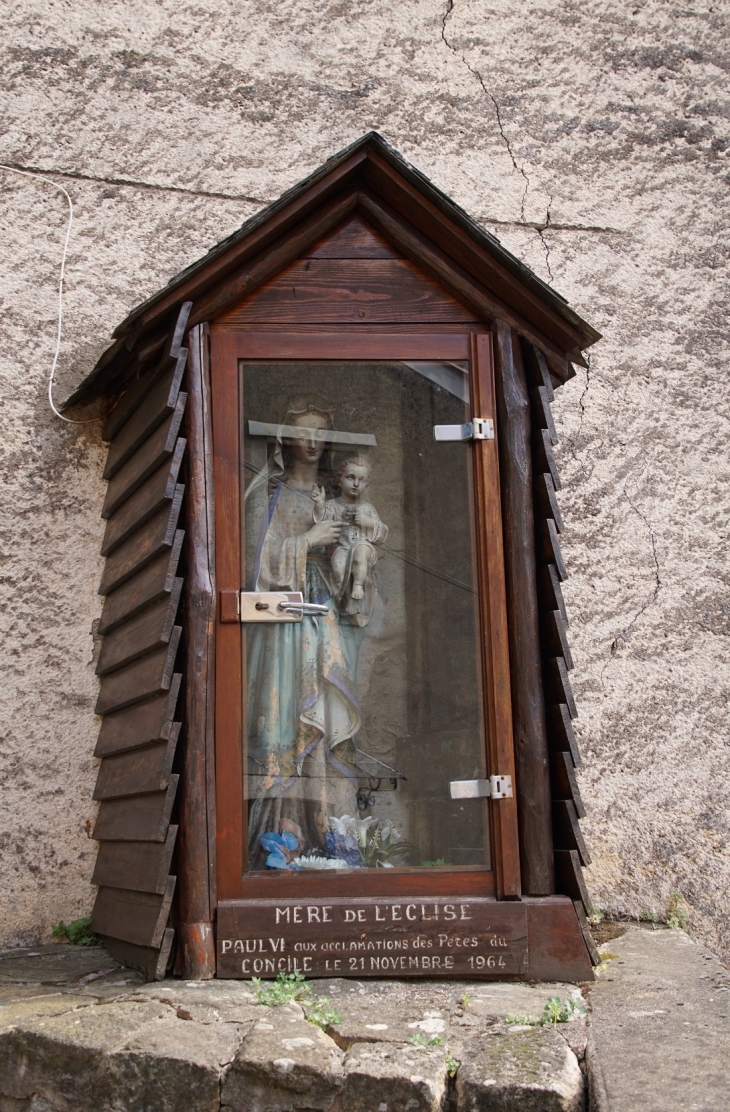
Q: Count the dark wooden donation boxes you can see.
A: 0